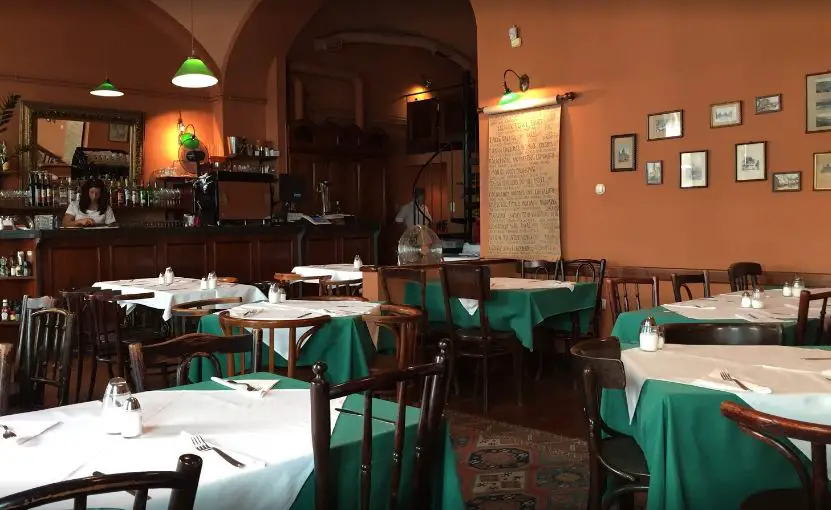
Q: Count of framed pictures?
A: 10